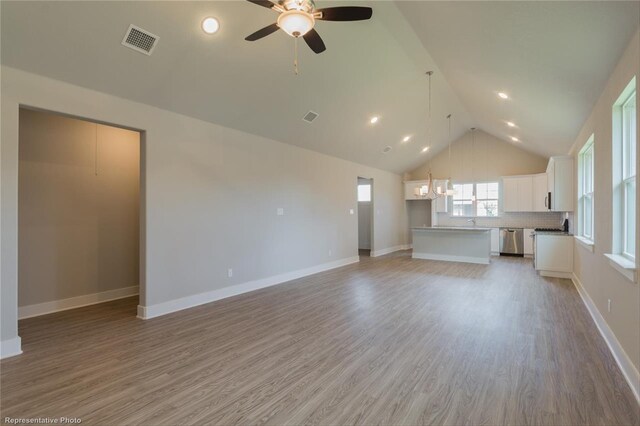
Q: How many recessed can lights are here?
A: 7